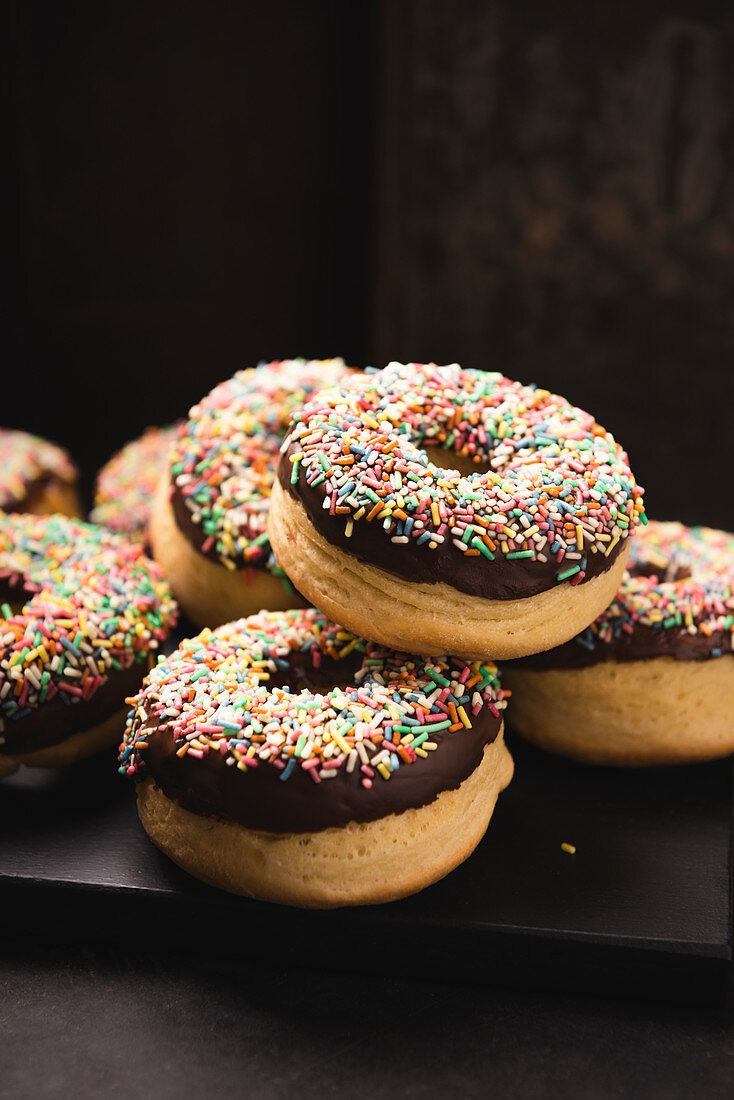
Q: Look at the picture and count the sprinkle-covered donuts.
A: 7